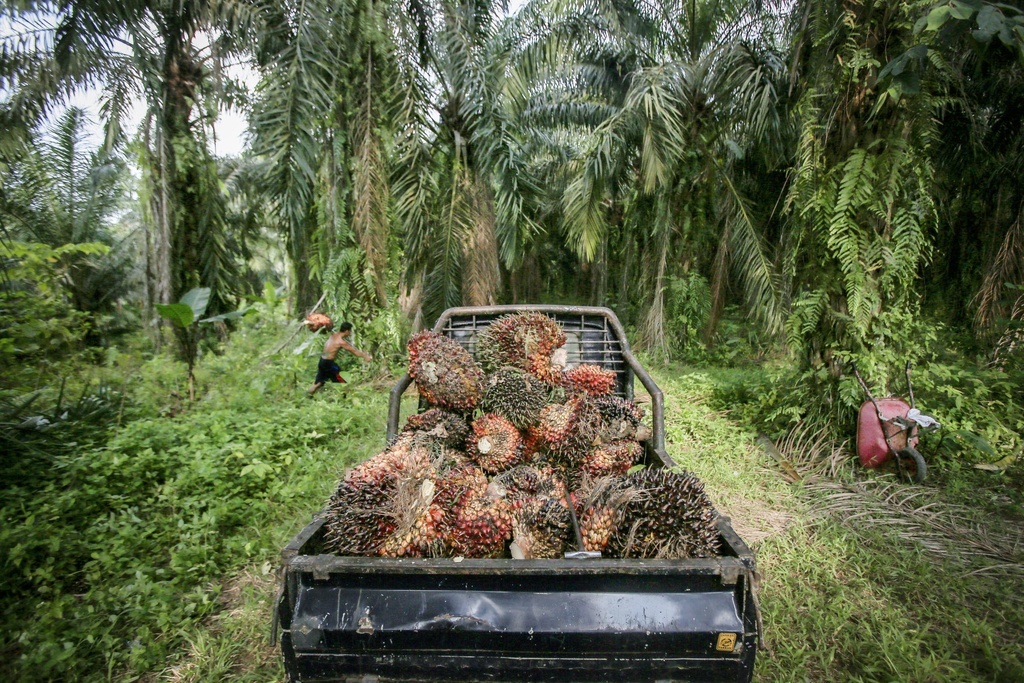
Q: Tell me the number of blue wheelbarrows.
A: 0